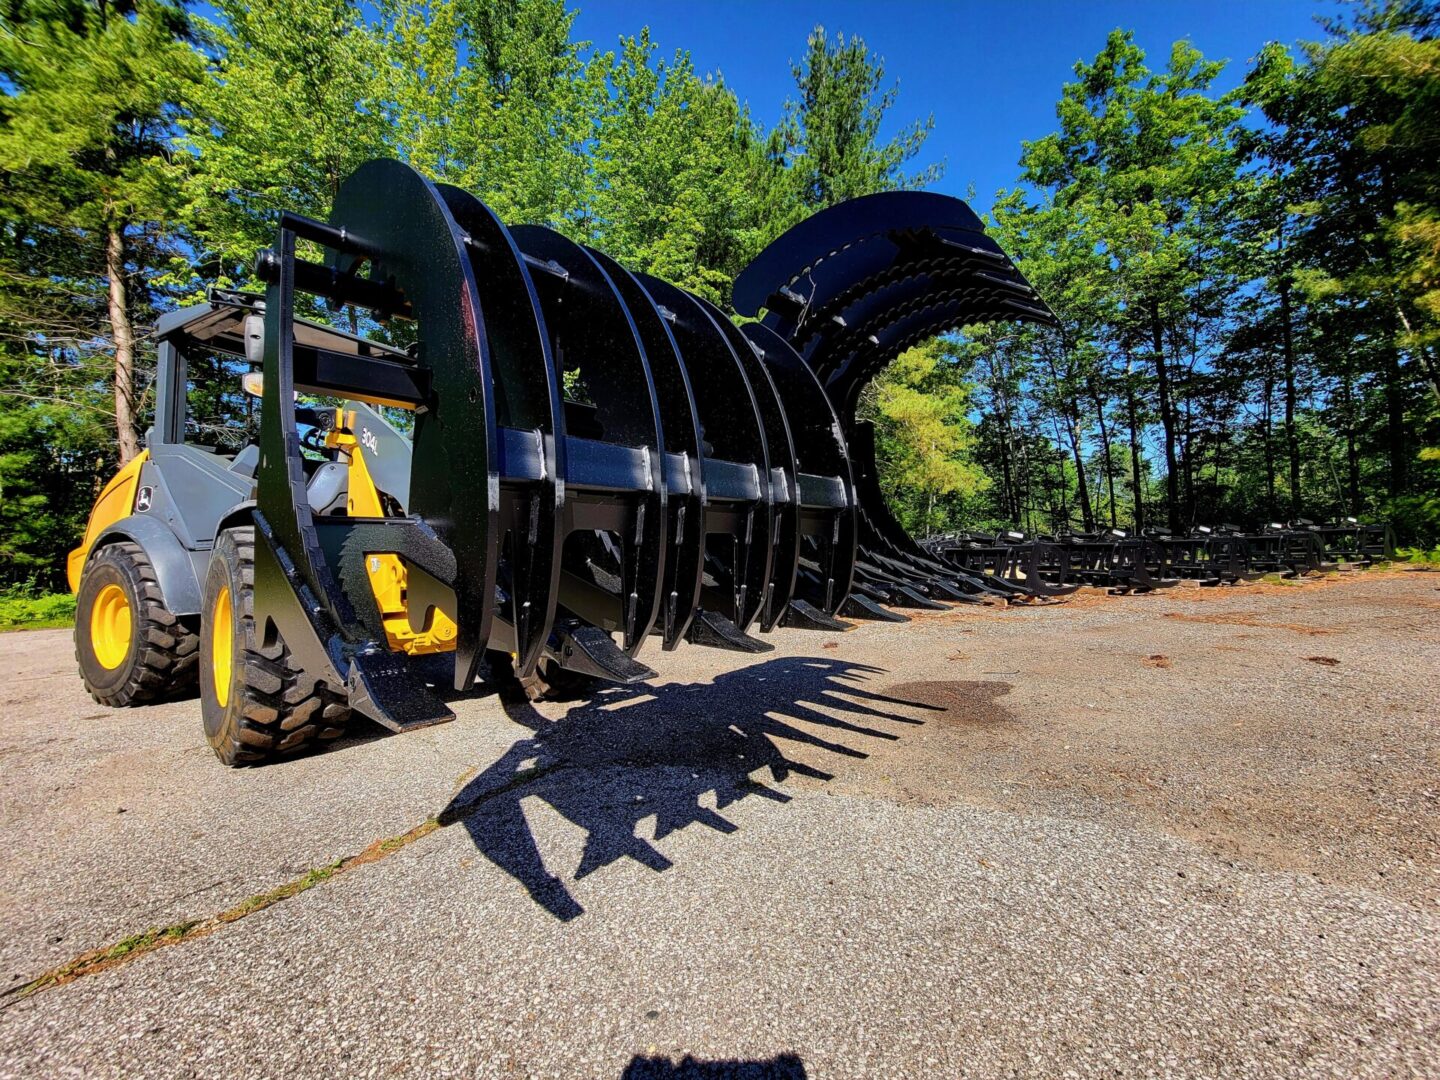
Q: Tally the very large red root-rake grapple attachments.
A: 0